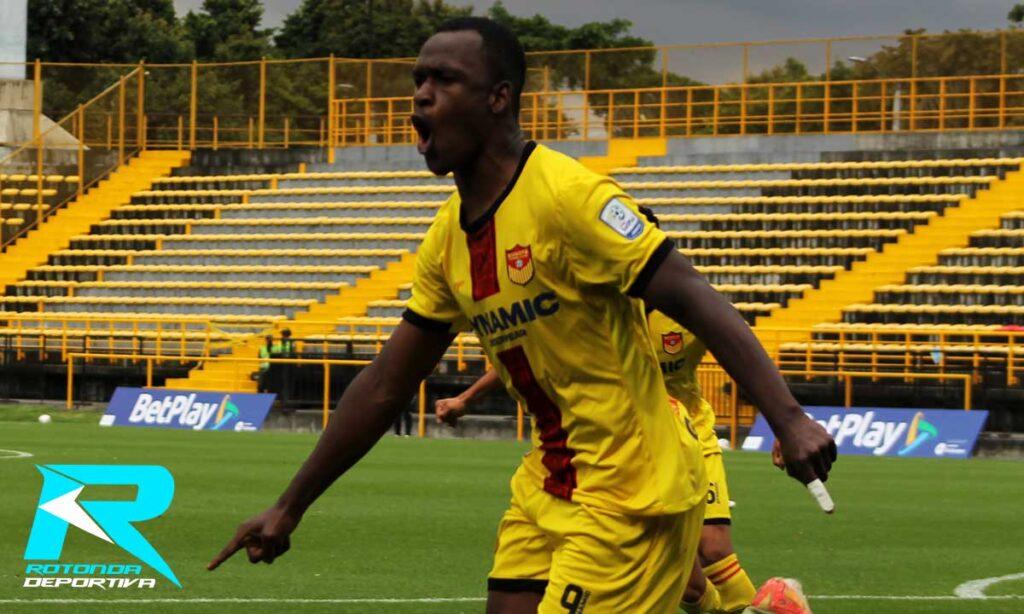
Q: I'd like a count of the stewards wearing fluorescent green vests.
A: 2